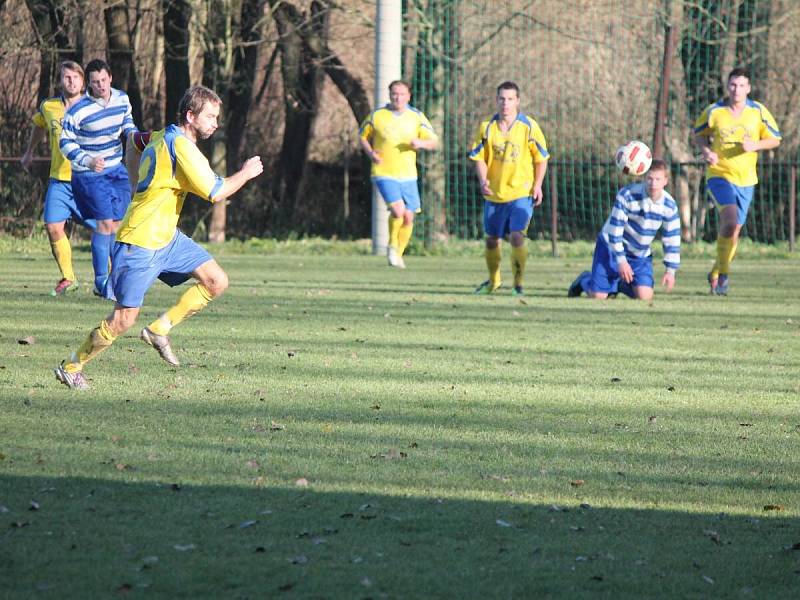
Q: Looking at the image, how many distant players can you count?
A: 6